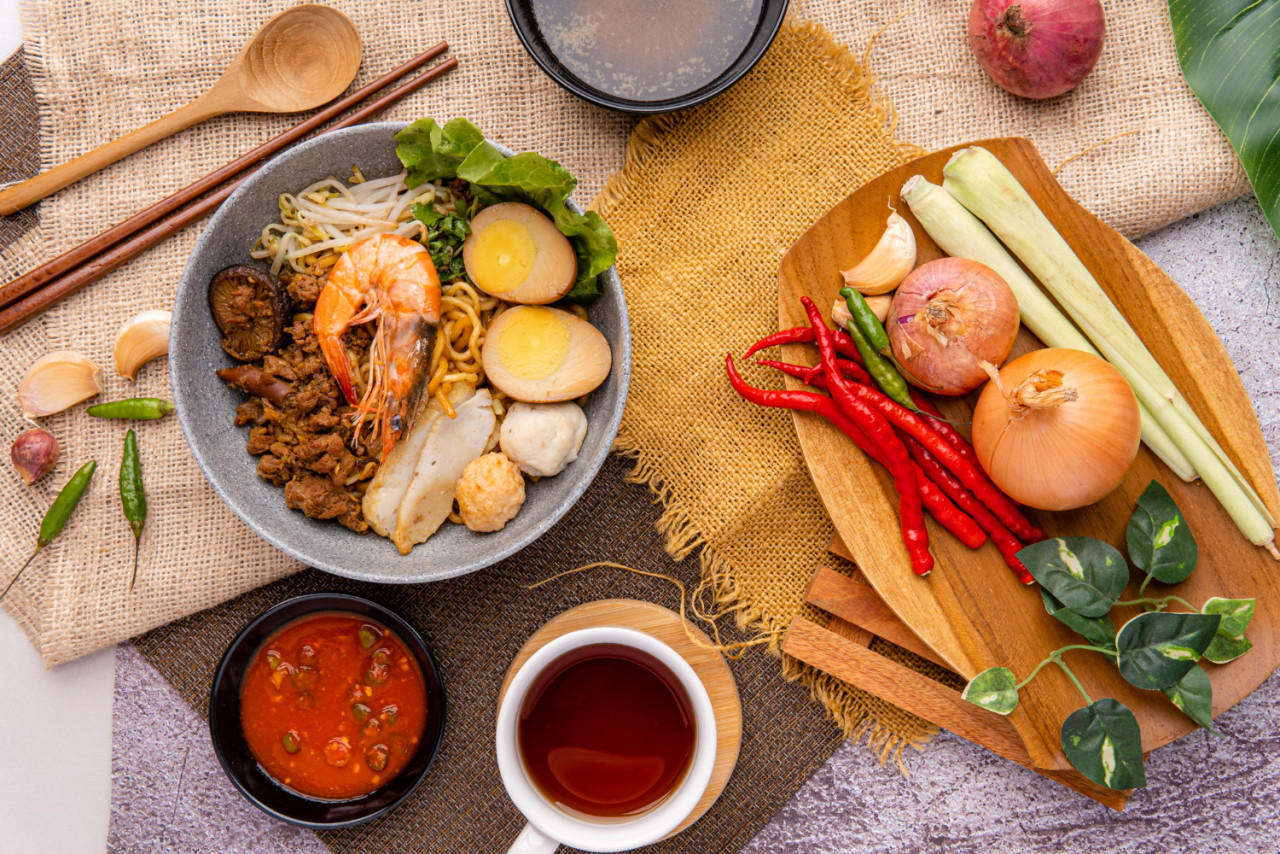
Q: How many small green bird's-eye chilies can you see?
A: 5